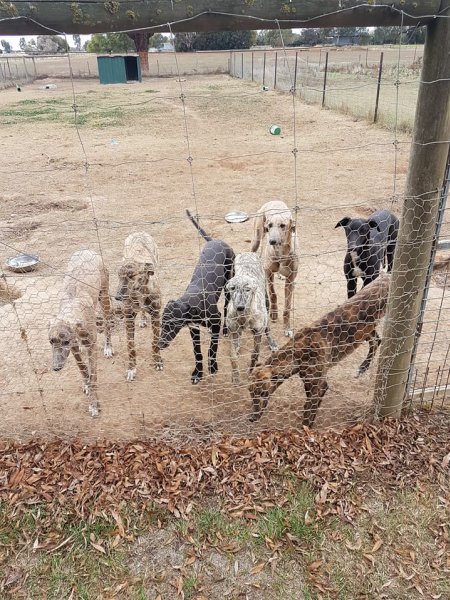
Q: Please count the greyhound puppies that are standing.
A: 7